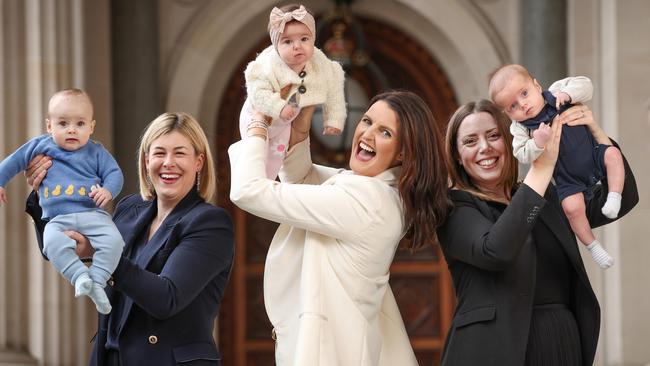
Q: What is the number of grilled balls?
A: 0